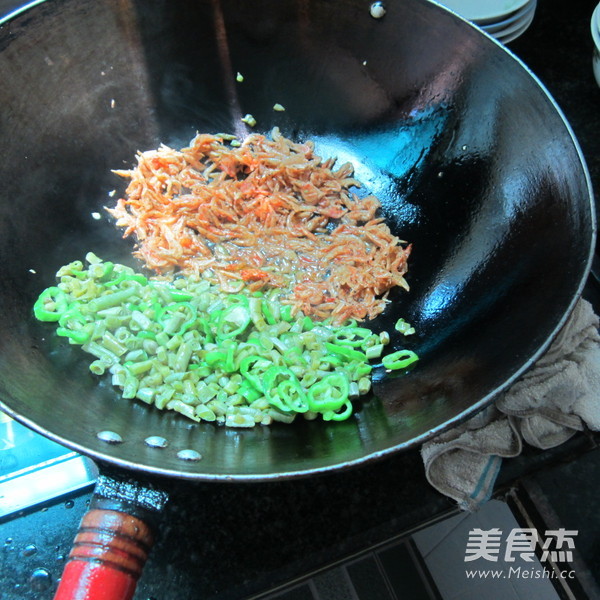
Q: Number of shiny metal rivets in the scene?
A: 4